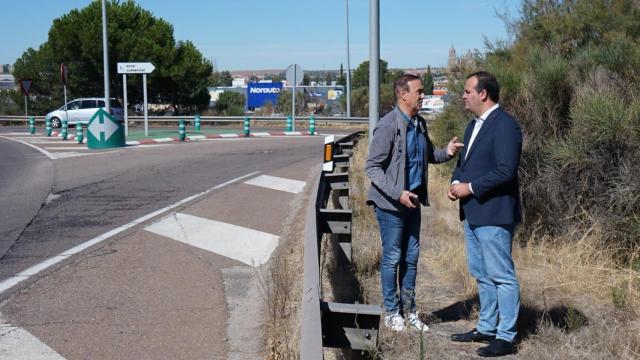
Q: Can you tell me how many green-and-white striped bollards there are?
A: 9